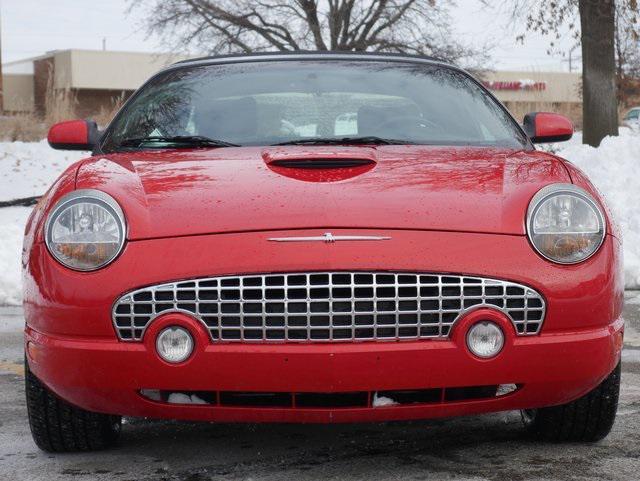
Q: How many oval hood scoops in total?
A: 1